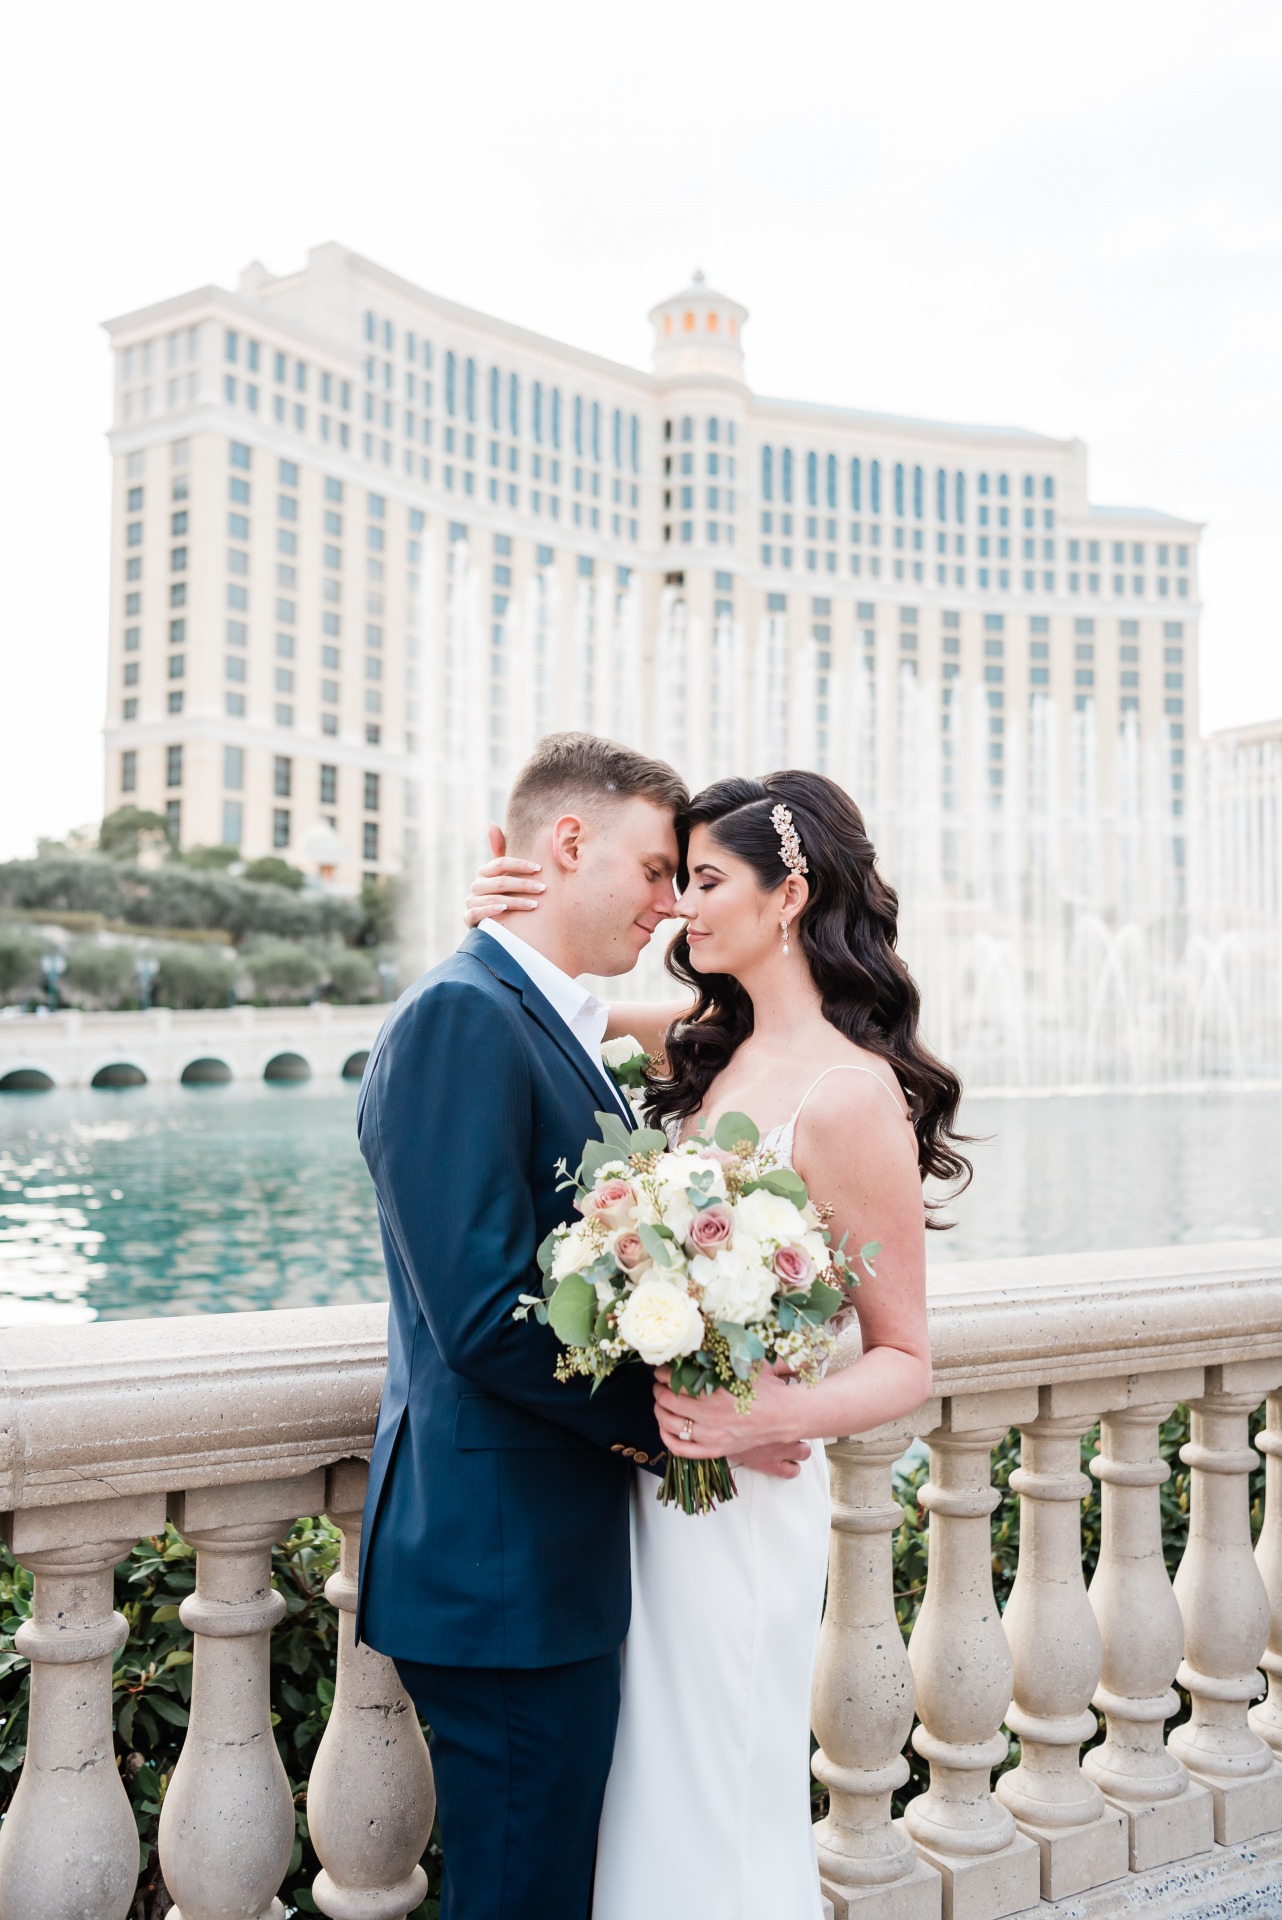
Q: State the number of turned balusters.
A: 9